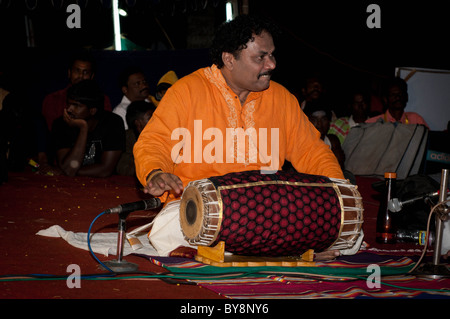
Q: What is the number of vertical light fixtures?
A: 2